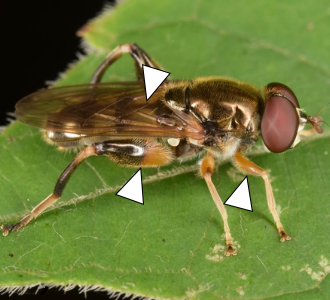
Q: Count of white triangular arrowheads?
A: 3